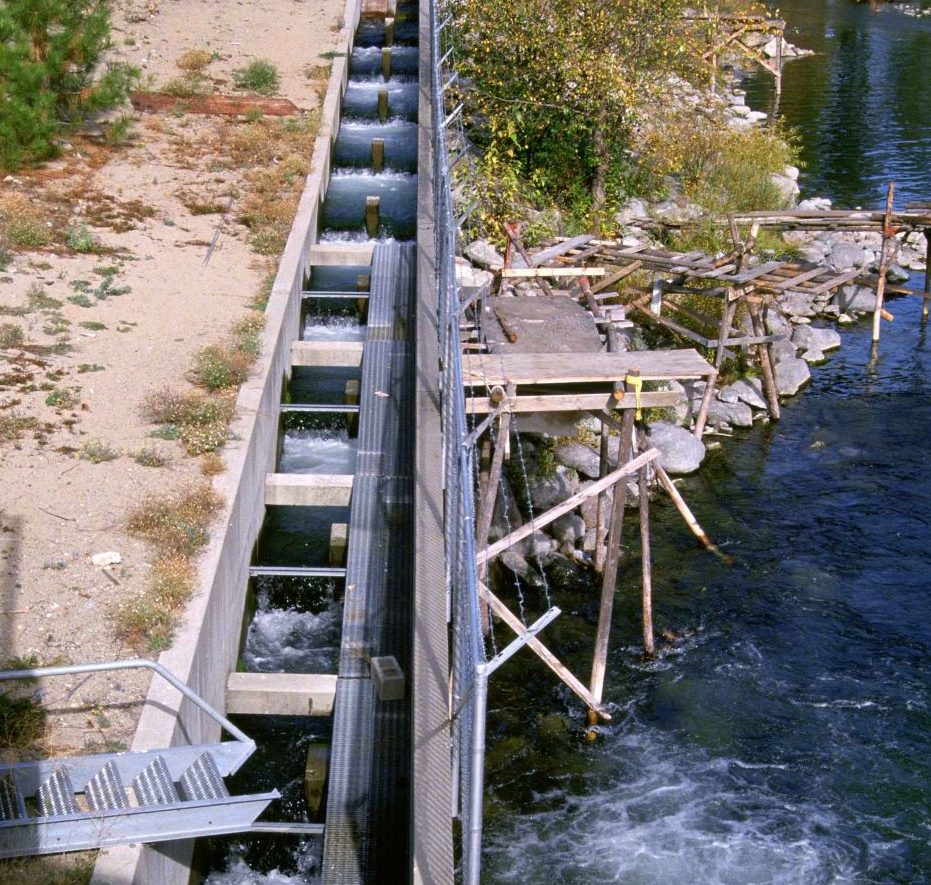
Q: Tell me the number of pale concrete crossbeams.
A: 4